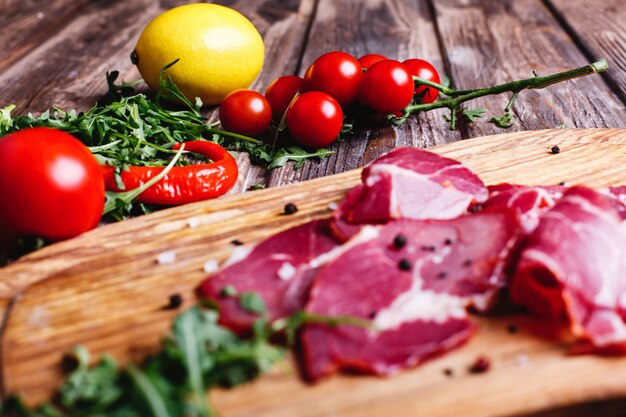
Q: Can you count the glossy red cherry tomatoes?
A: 7